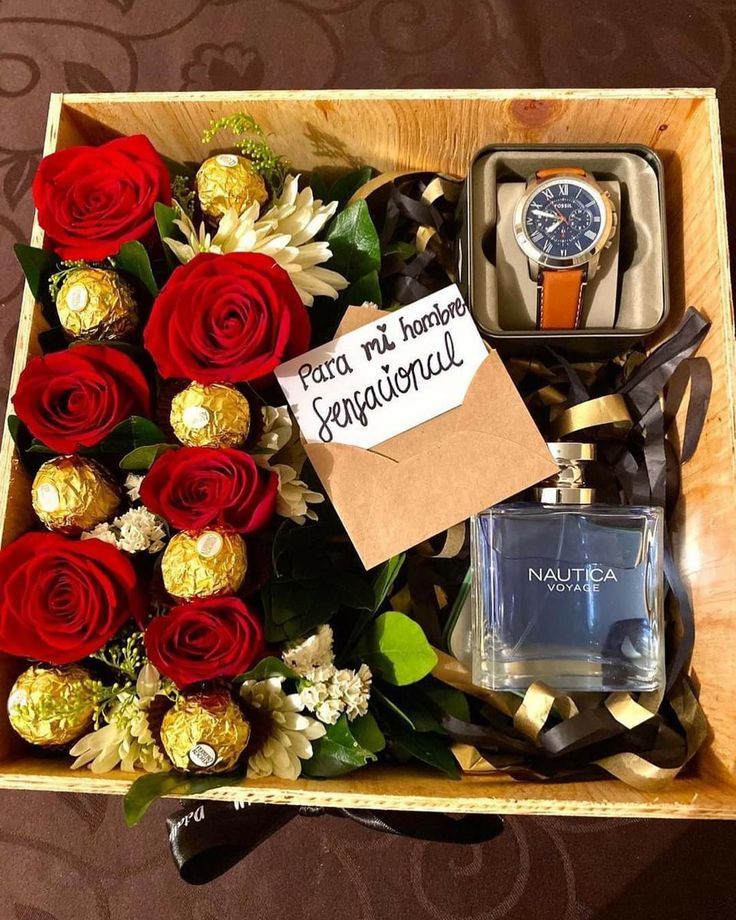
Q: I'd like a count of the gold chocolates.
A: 7